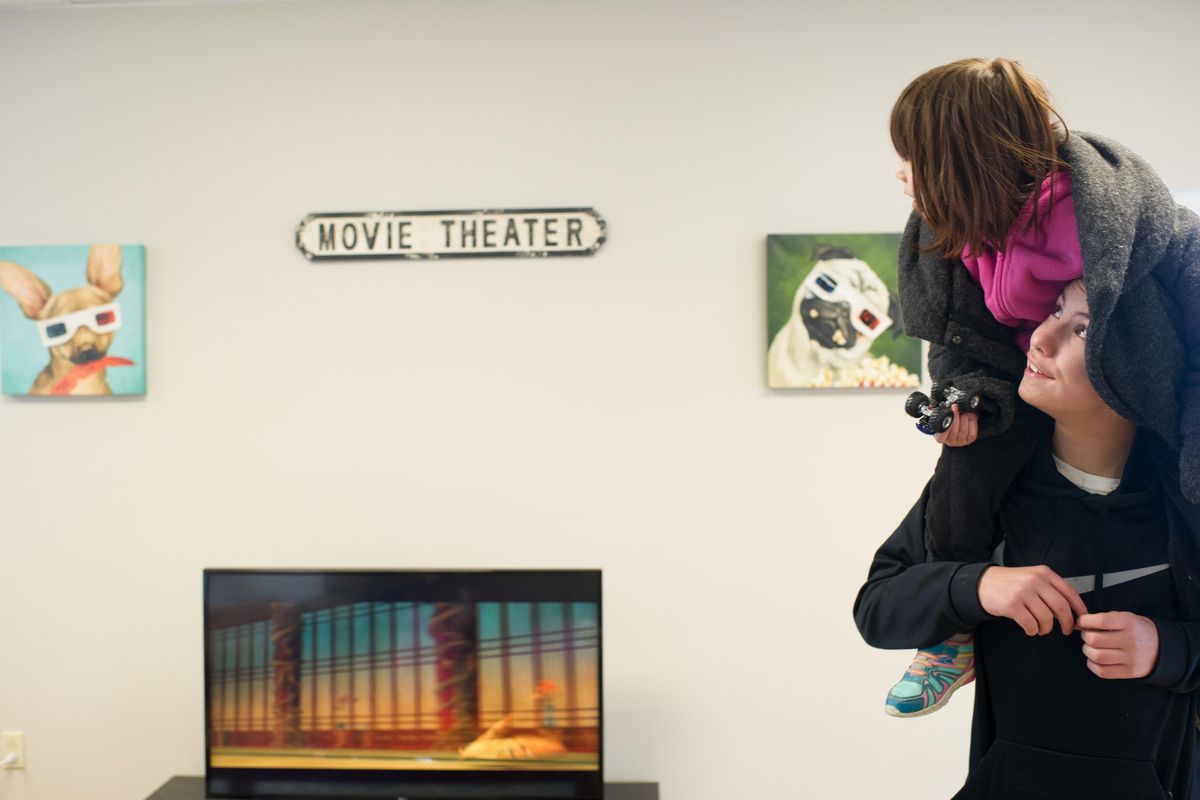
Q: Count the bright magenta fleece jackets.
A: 1